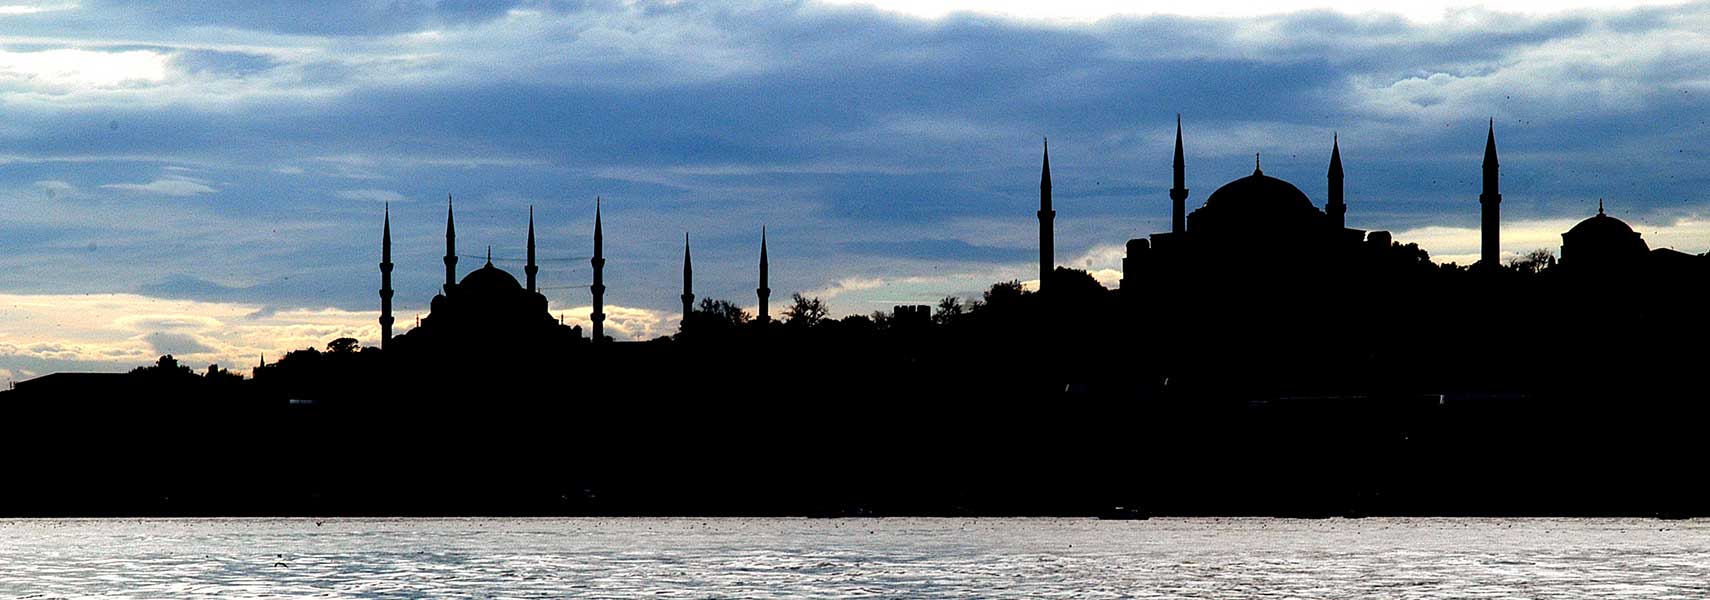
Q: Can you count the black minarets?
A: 10